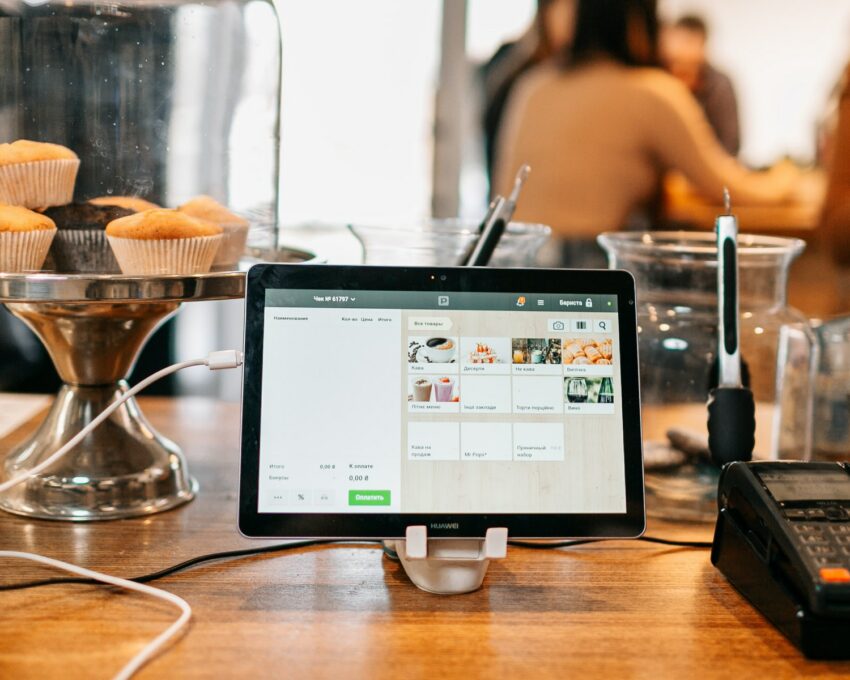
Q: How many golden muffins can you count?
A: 5